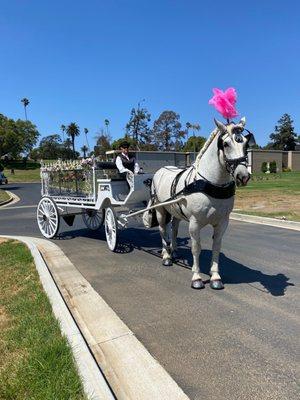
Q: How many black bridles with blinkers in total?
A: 1